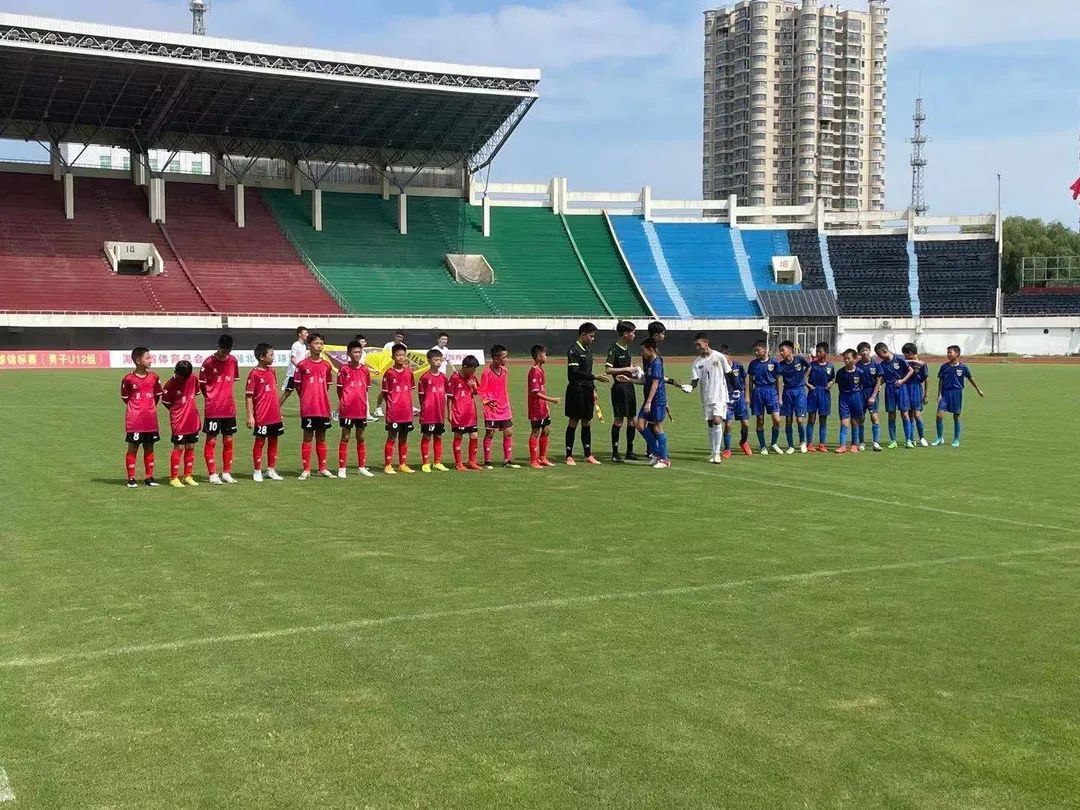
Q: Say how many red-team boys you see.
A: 11